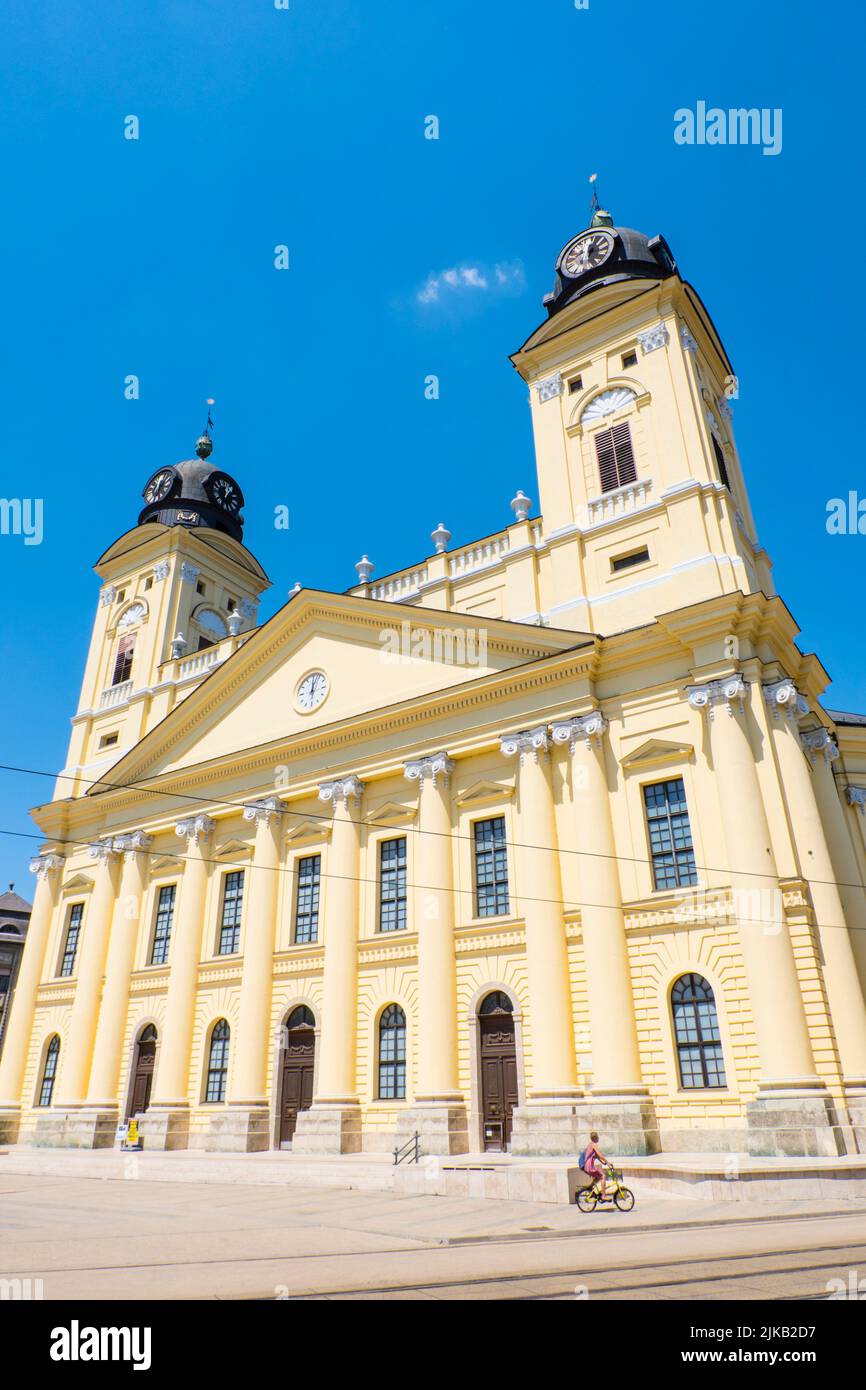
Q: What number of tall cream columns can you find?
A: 12